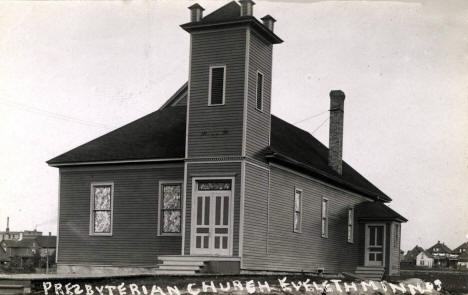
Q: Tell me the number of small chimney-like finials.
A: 3